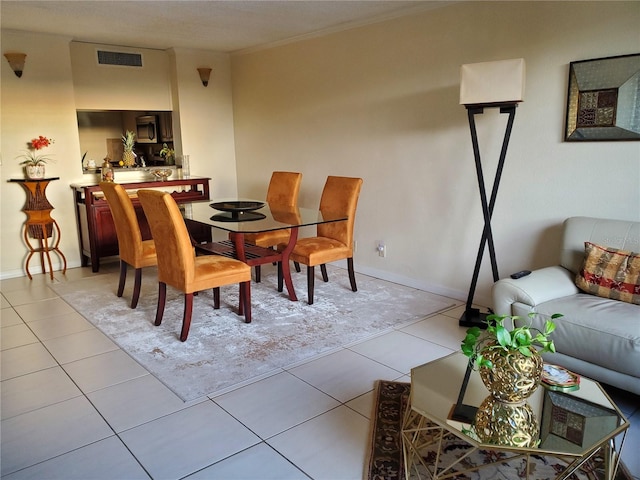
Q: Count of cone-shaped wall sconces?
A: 2